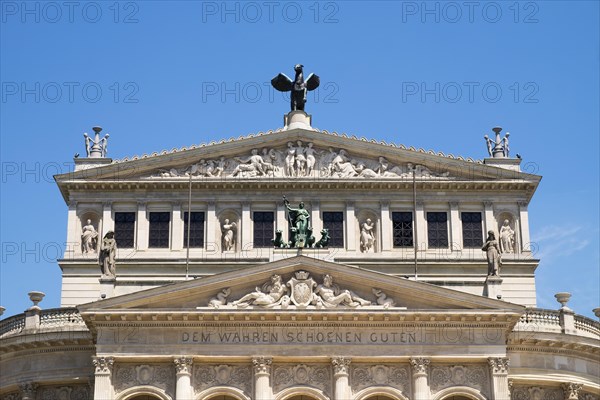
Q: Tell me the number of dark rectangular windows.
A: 8